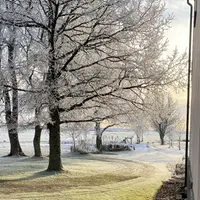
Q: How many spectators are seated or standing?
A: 0